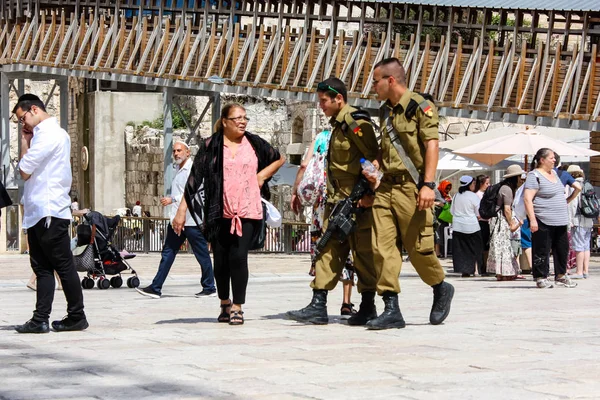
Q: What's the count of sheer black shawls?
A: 1